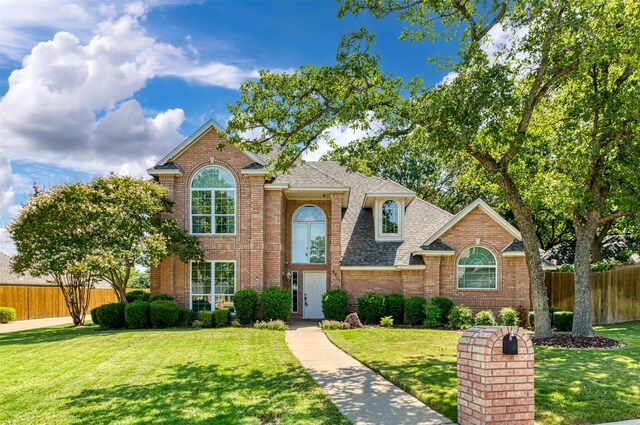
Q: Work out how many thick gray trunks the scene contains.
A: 2